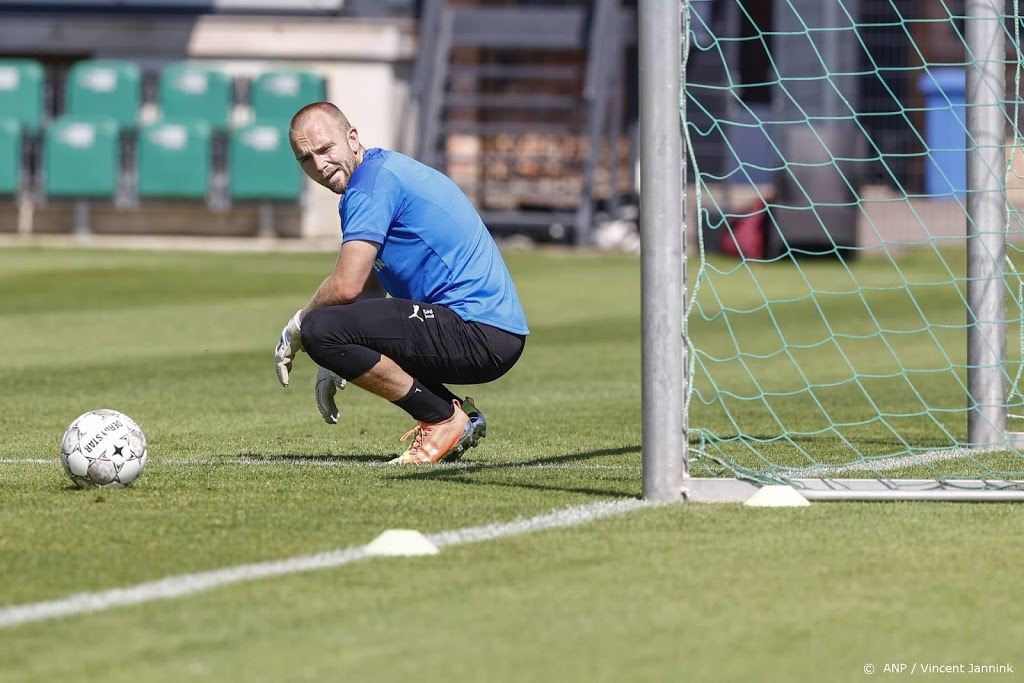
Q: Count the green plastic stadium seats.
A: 8